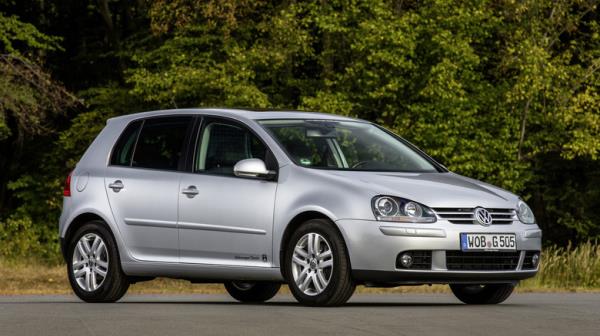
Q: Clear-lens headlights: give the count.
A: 2